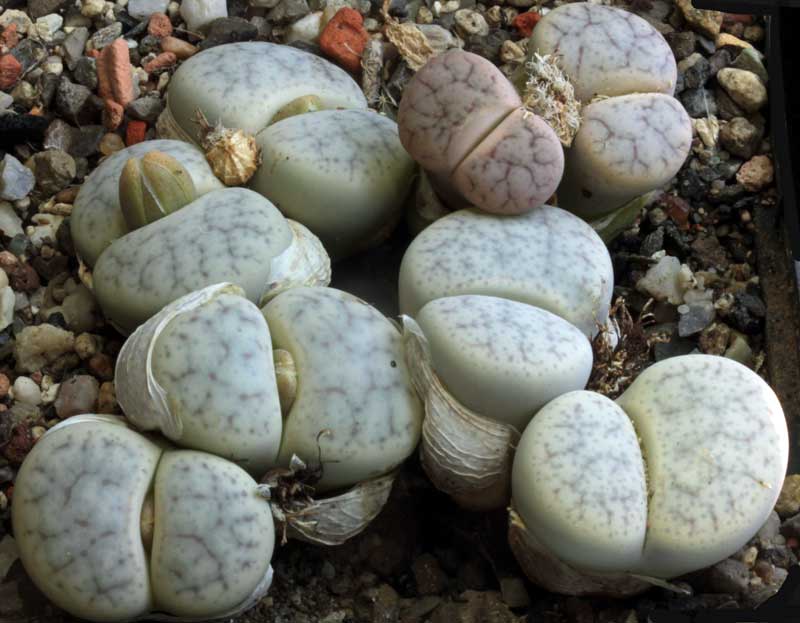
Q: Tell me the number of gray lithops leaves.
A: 14